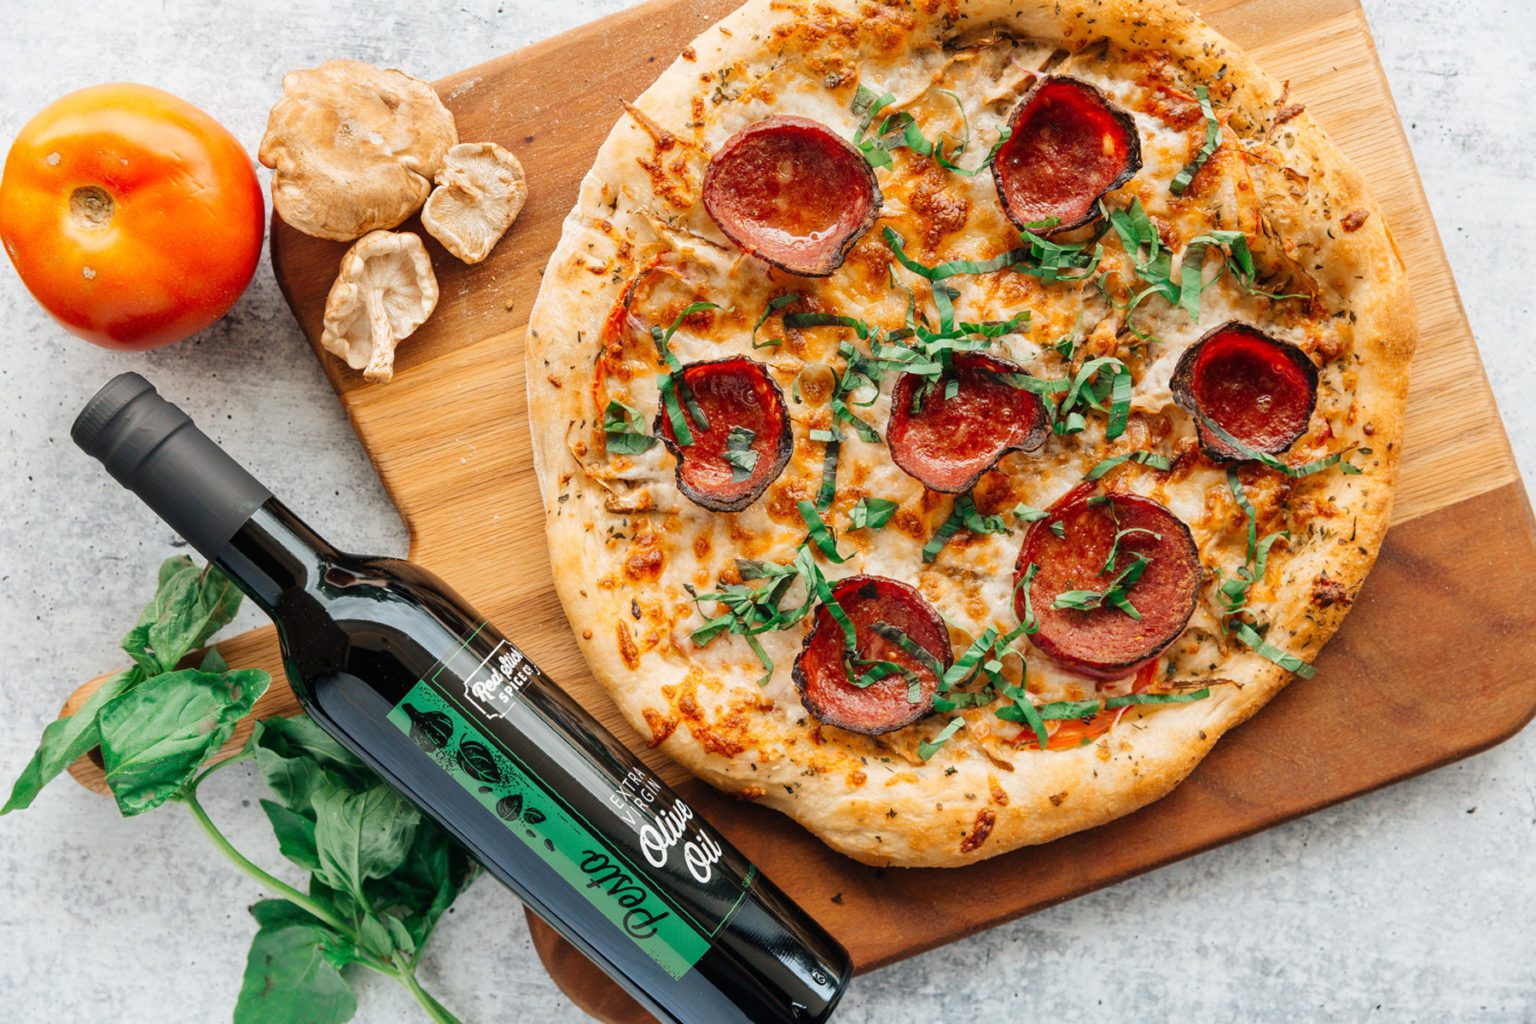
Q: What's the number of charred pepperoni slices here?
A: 7